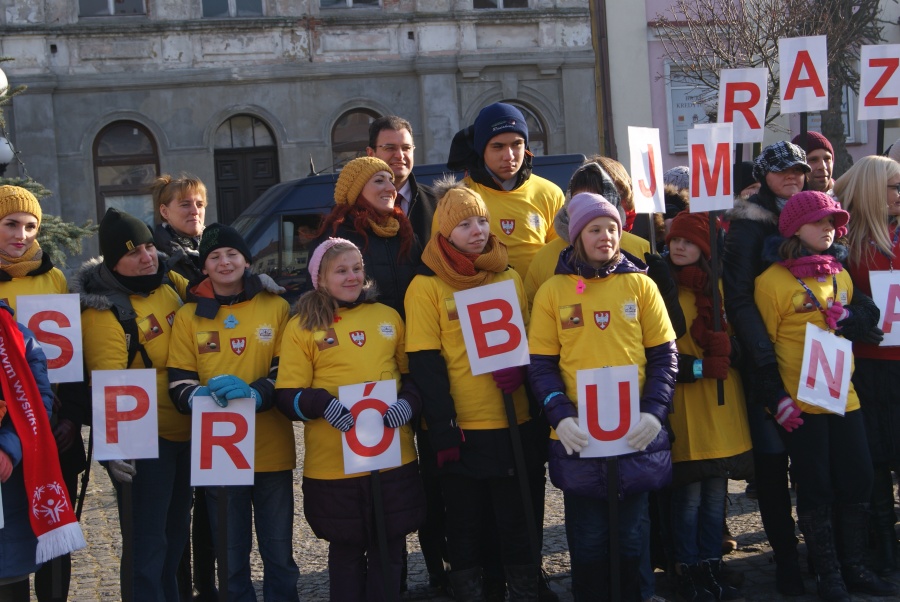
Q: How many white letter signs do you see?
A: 13